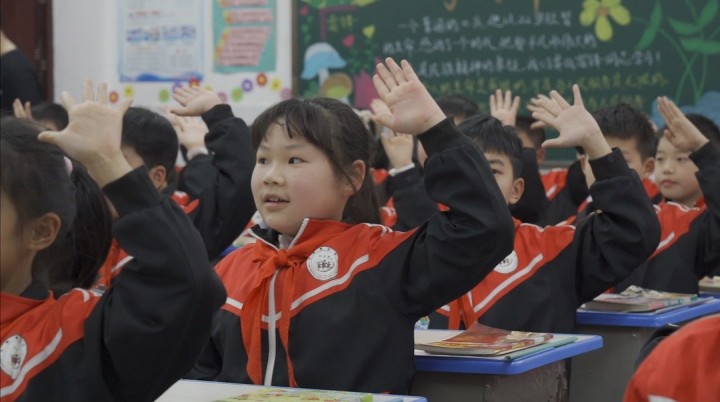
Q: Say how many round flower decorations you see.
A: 12